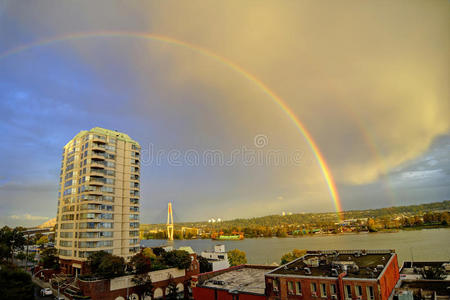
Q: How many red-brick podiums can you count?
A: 1